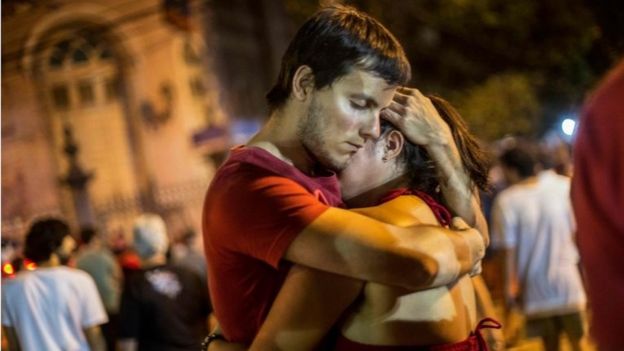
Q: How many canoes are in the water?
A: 0